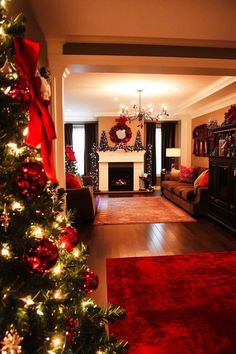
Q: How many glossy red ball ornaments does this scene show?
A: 5